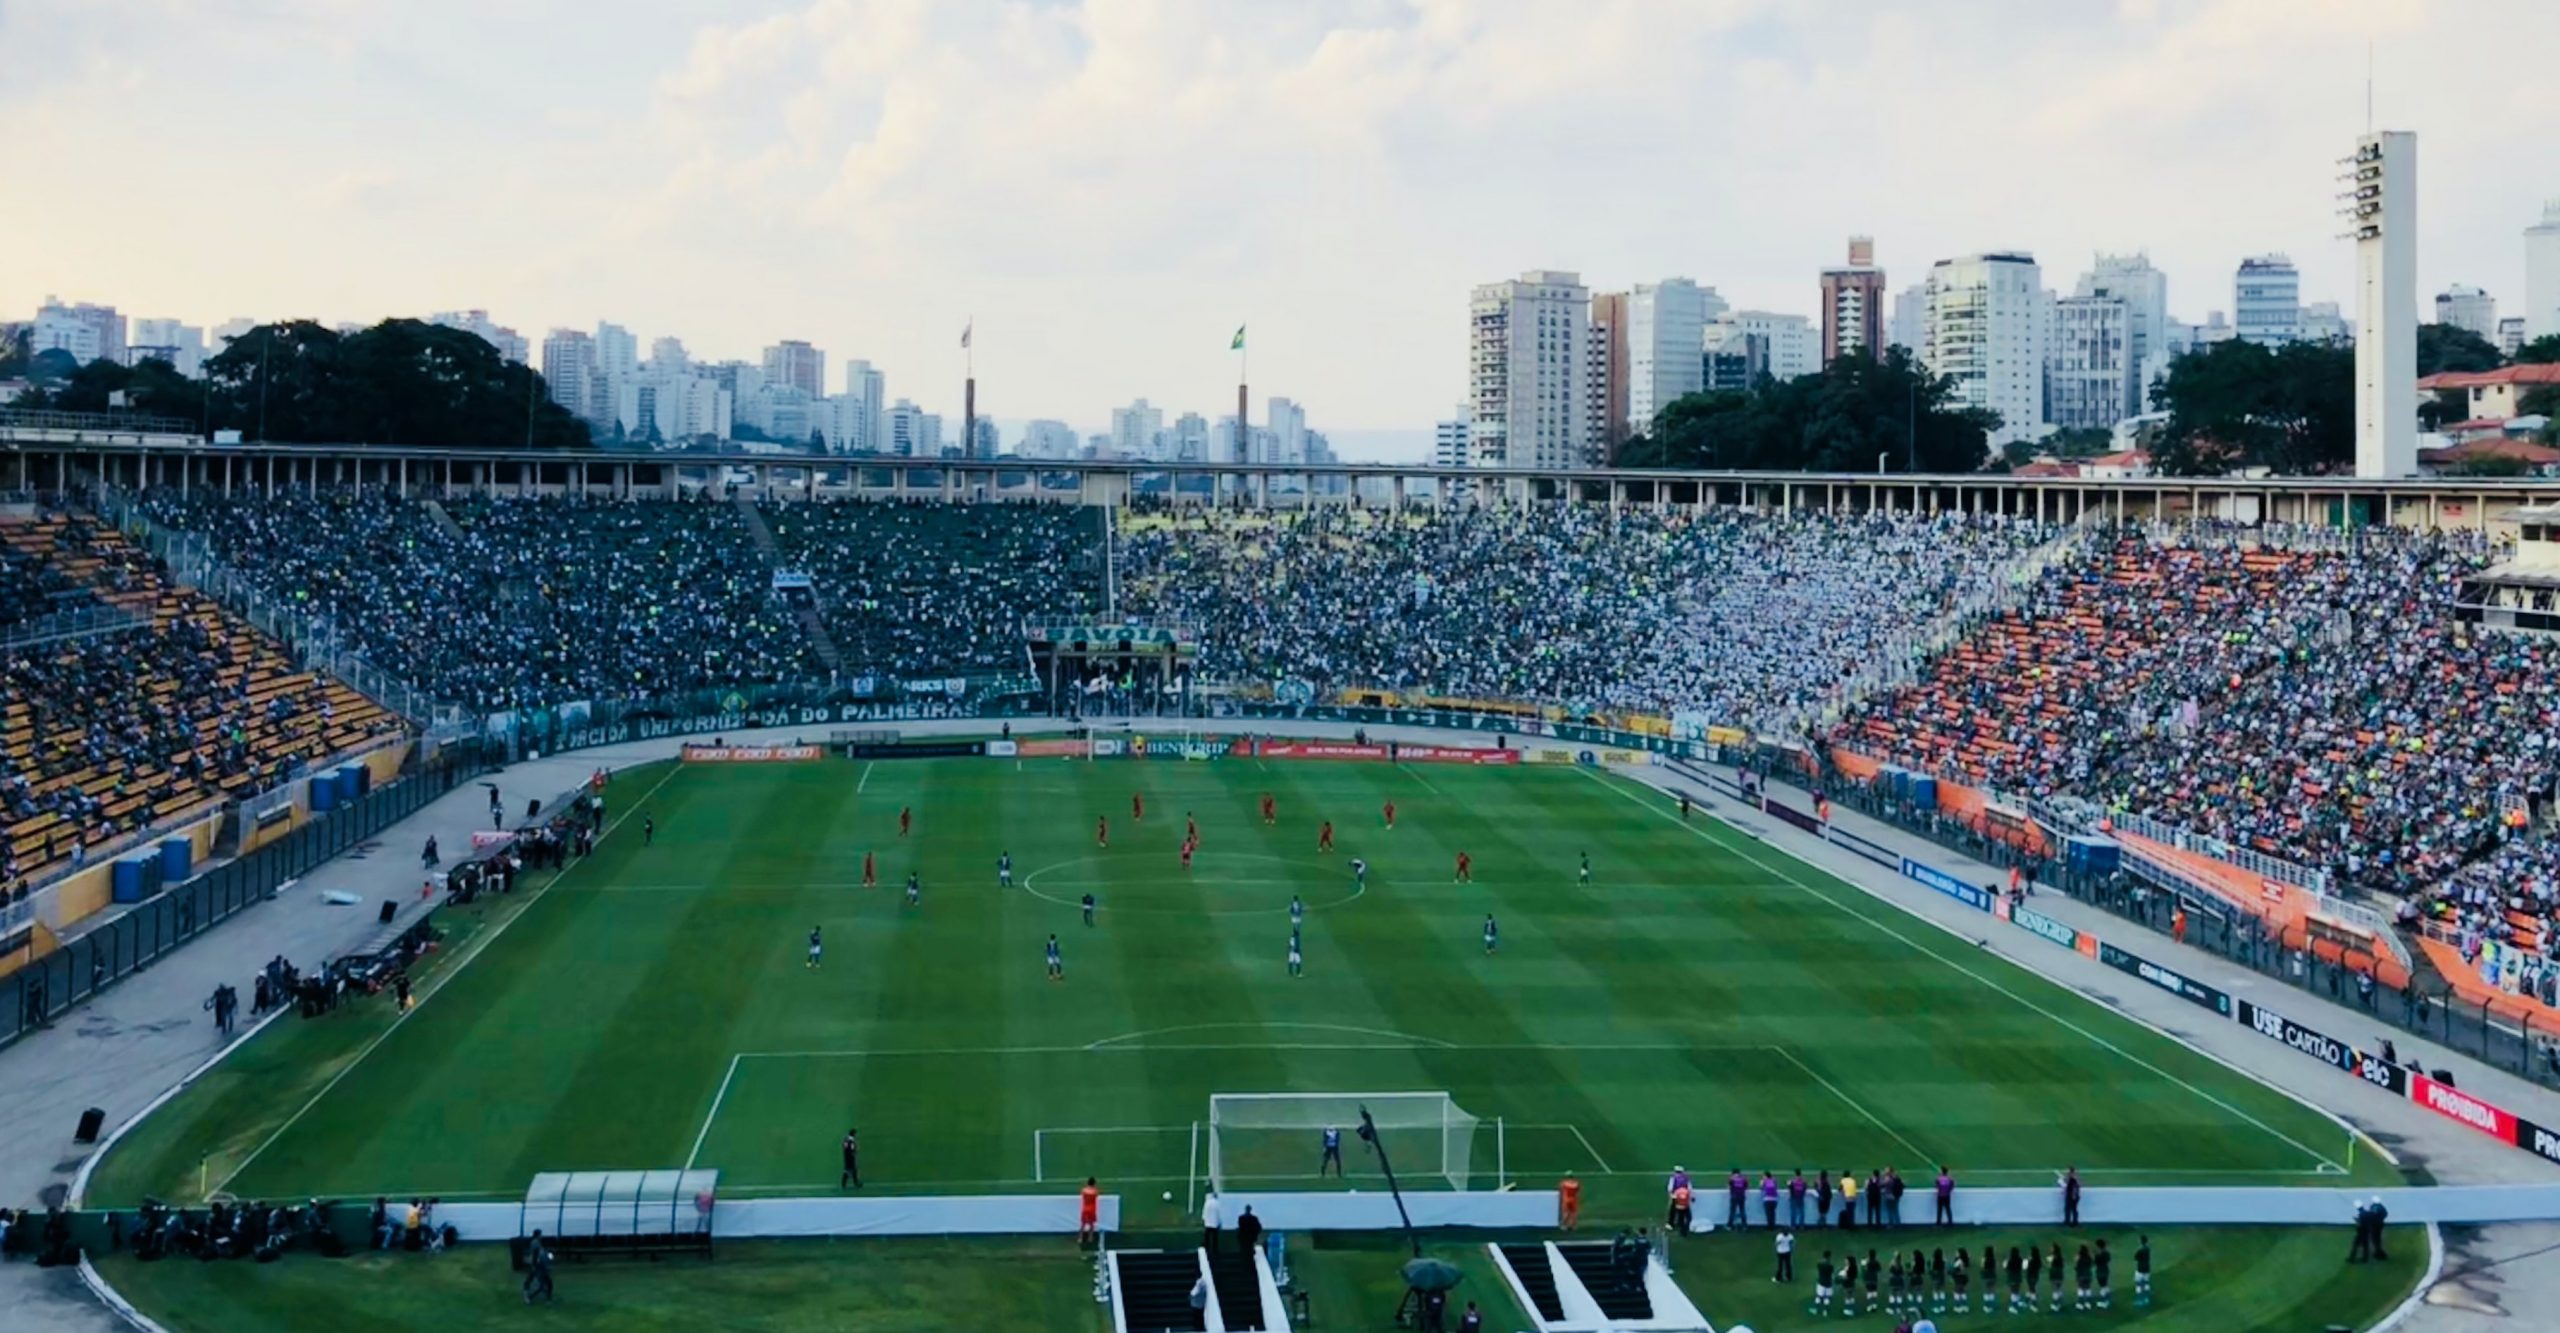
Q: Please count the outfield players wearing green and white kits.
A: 10